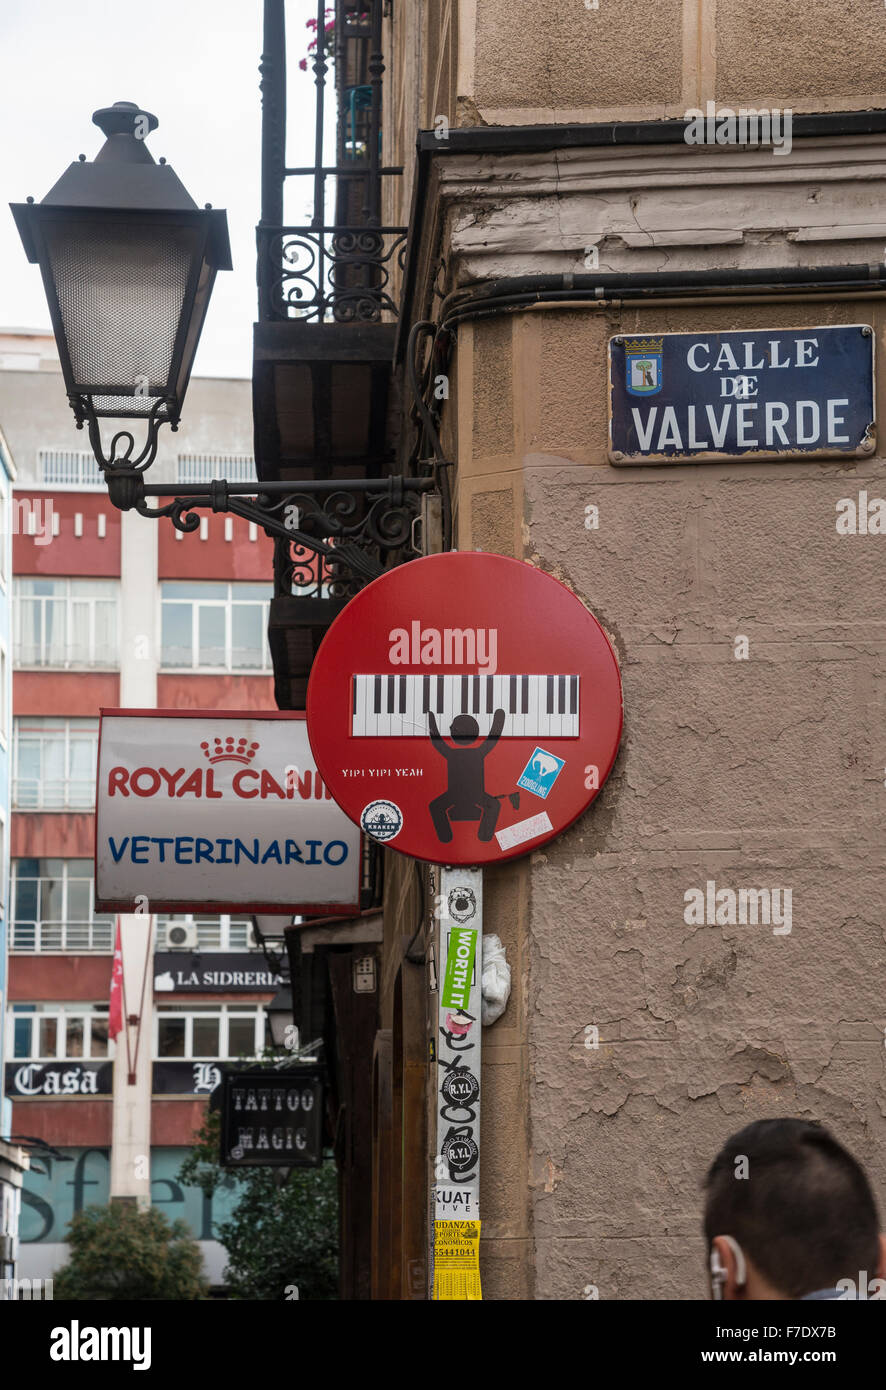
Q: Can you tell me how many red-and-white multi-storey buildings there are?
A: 1